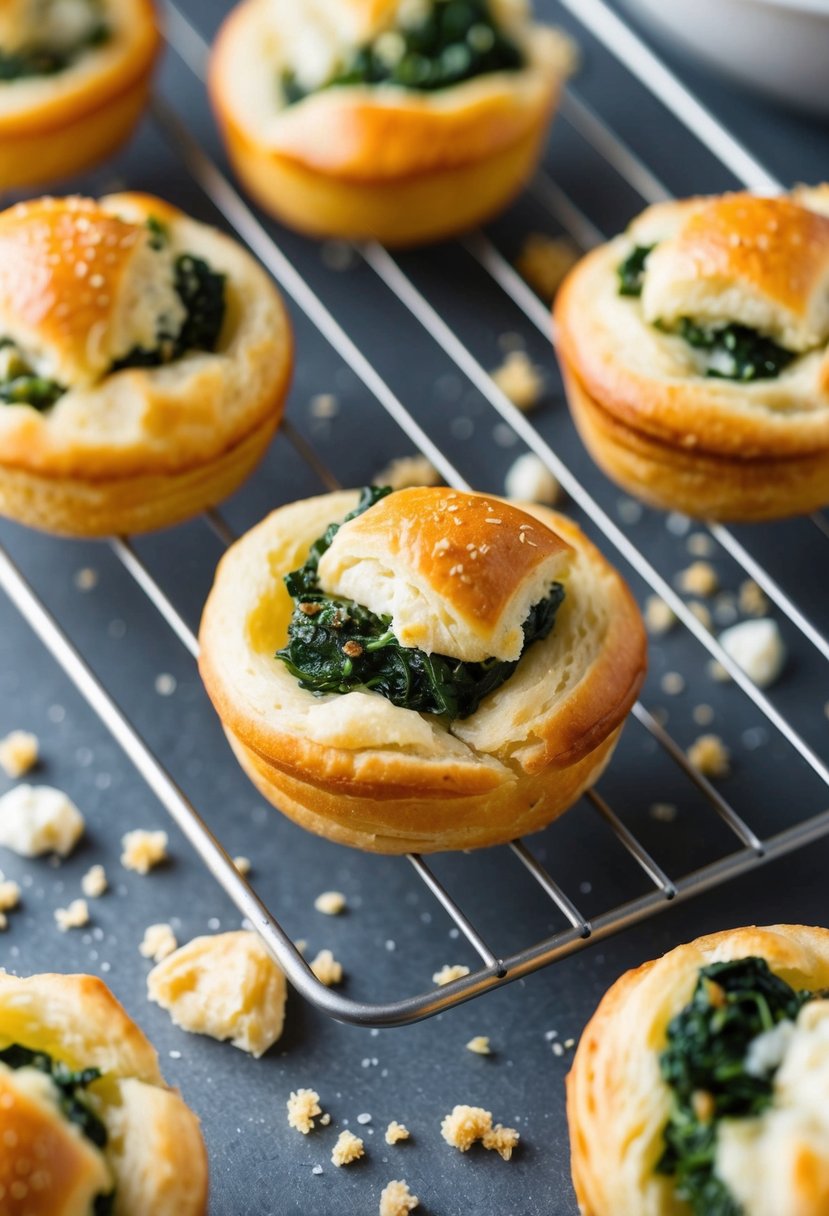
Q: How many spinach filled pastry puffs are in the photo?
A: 7